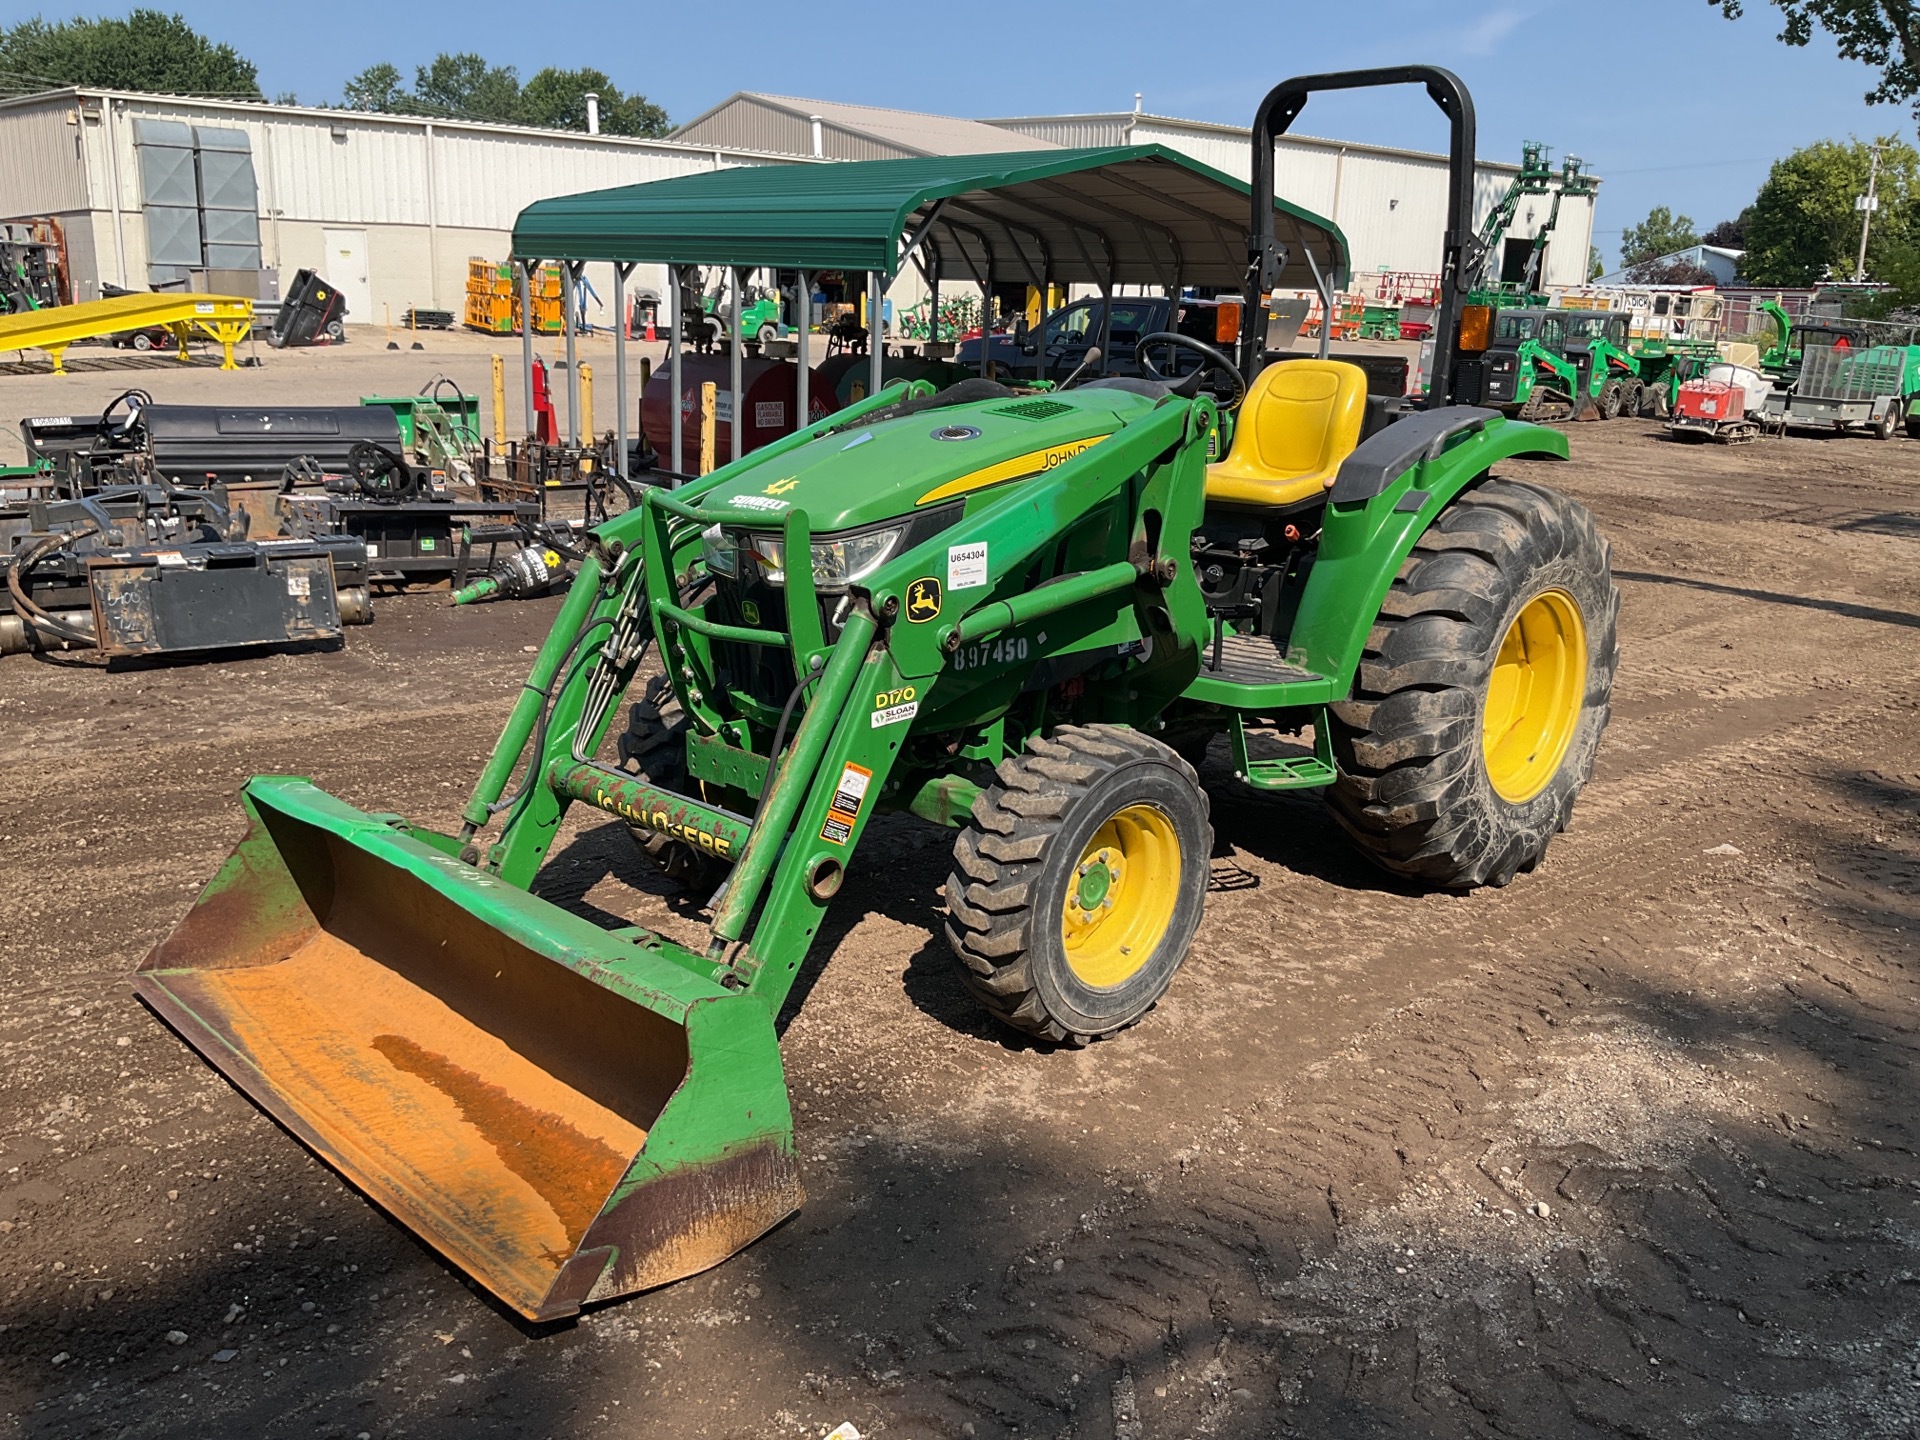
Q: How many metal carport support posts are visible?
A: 13